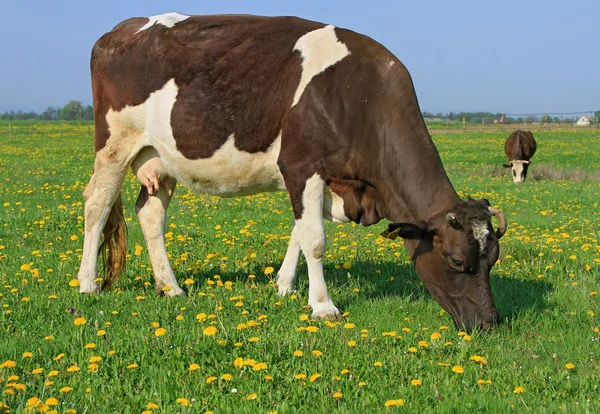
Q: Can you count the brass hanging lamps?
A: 0